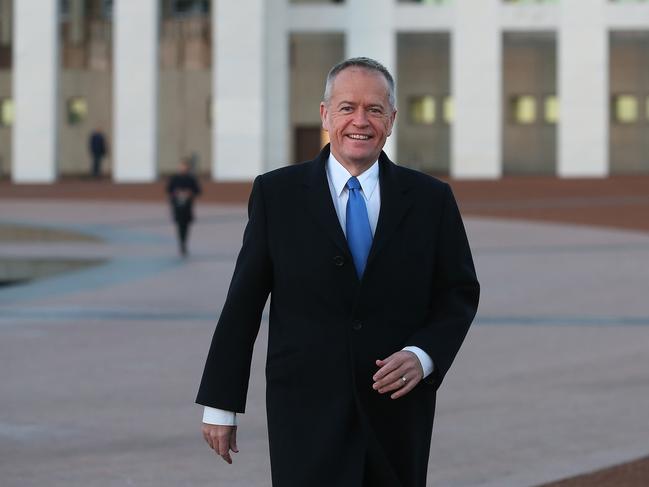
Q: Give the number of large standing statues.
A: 0